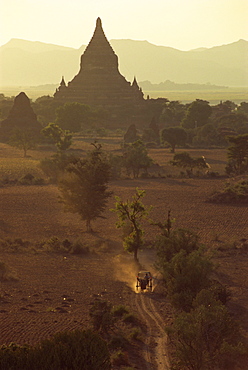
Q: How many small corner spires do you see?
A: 2